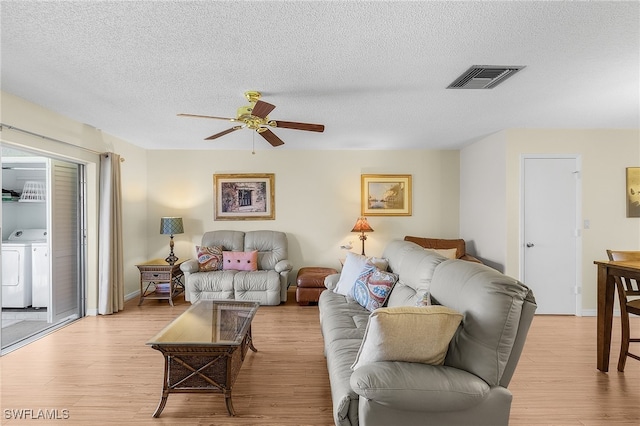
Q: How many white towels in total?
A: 0